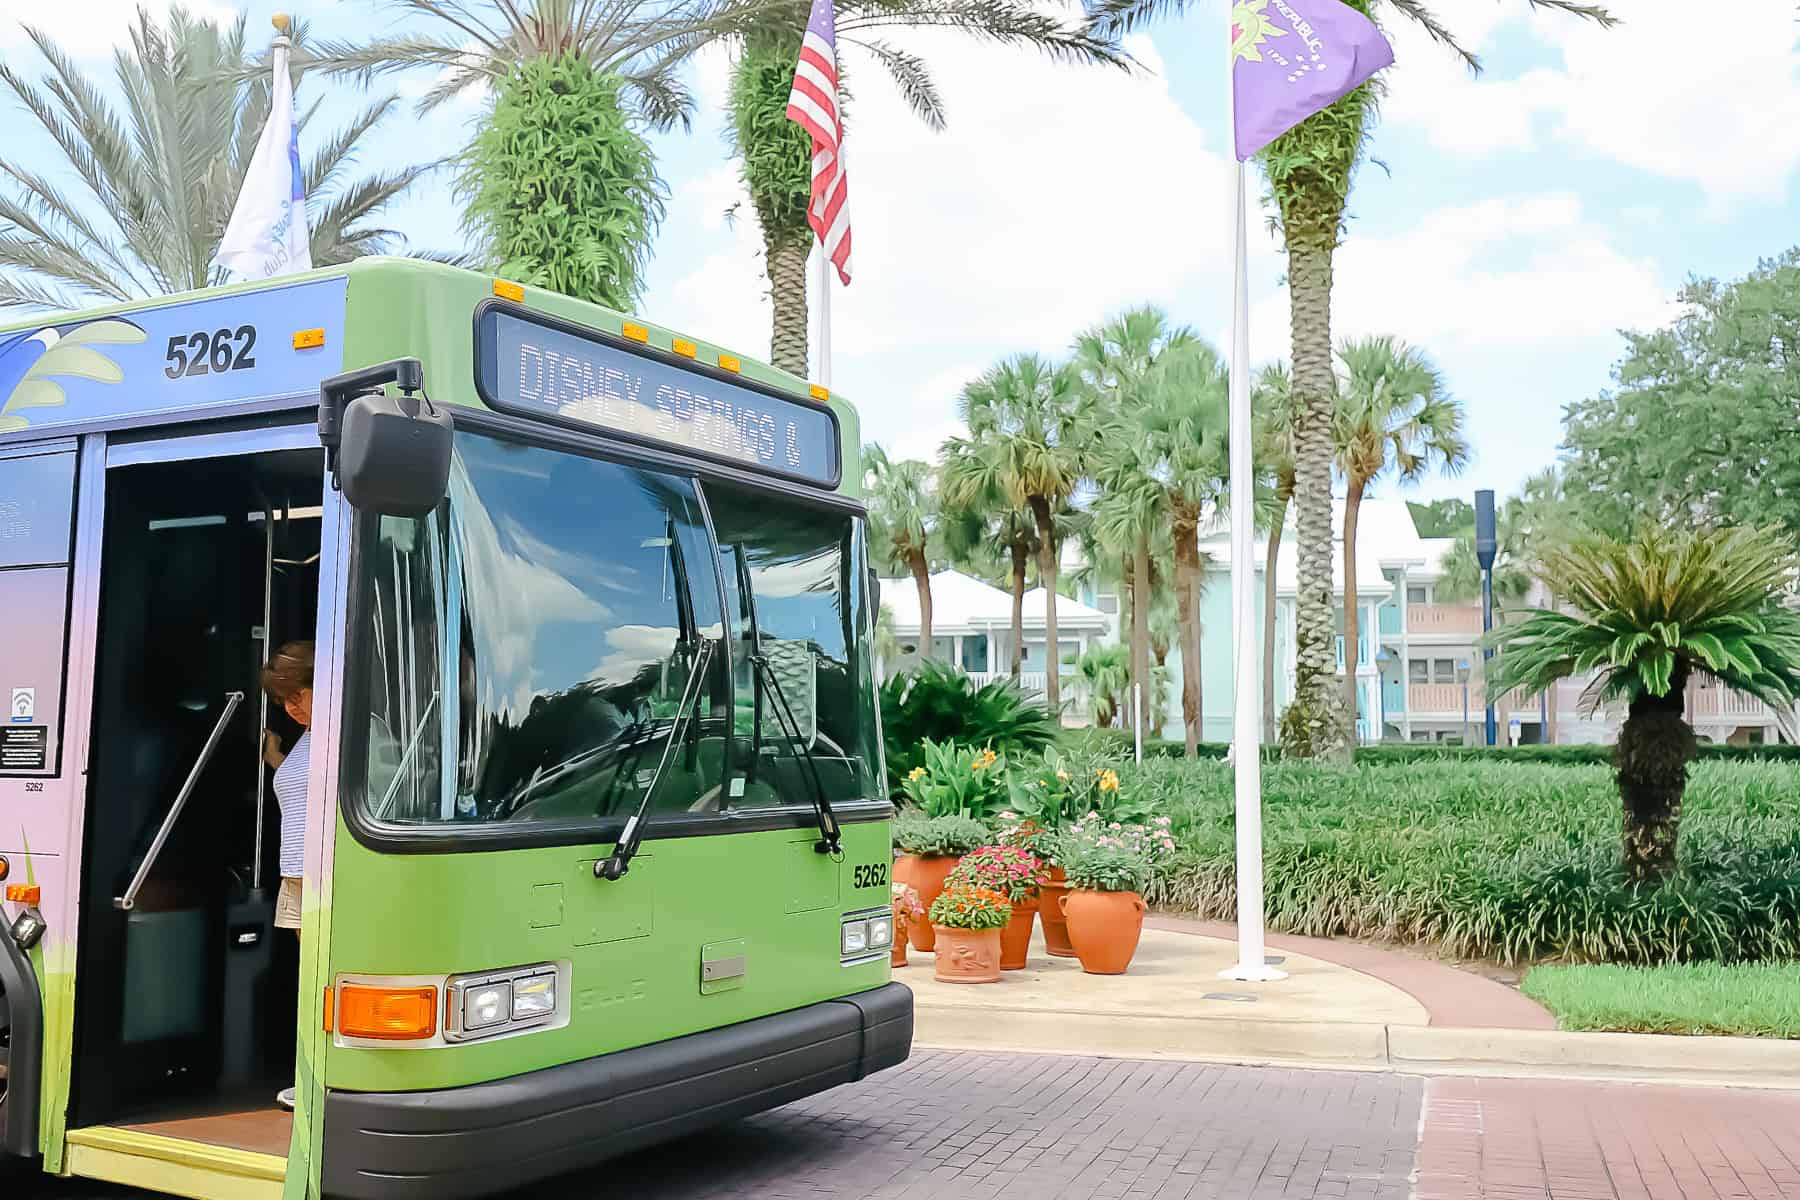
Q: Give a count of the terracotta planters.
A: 6